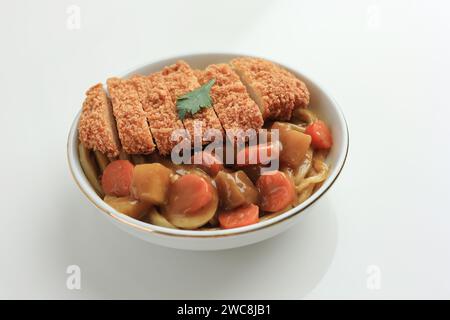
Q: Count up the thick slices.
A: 6